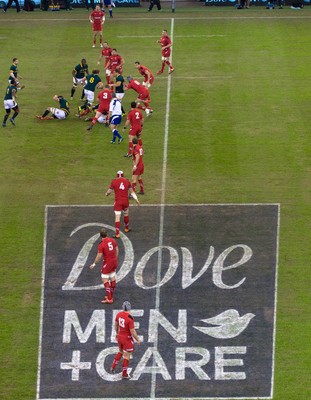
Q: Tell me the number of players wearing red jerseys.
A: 12